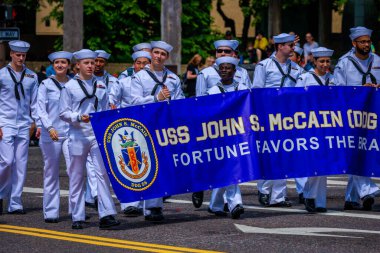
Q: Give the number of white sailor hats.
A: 13